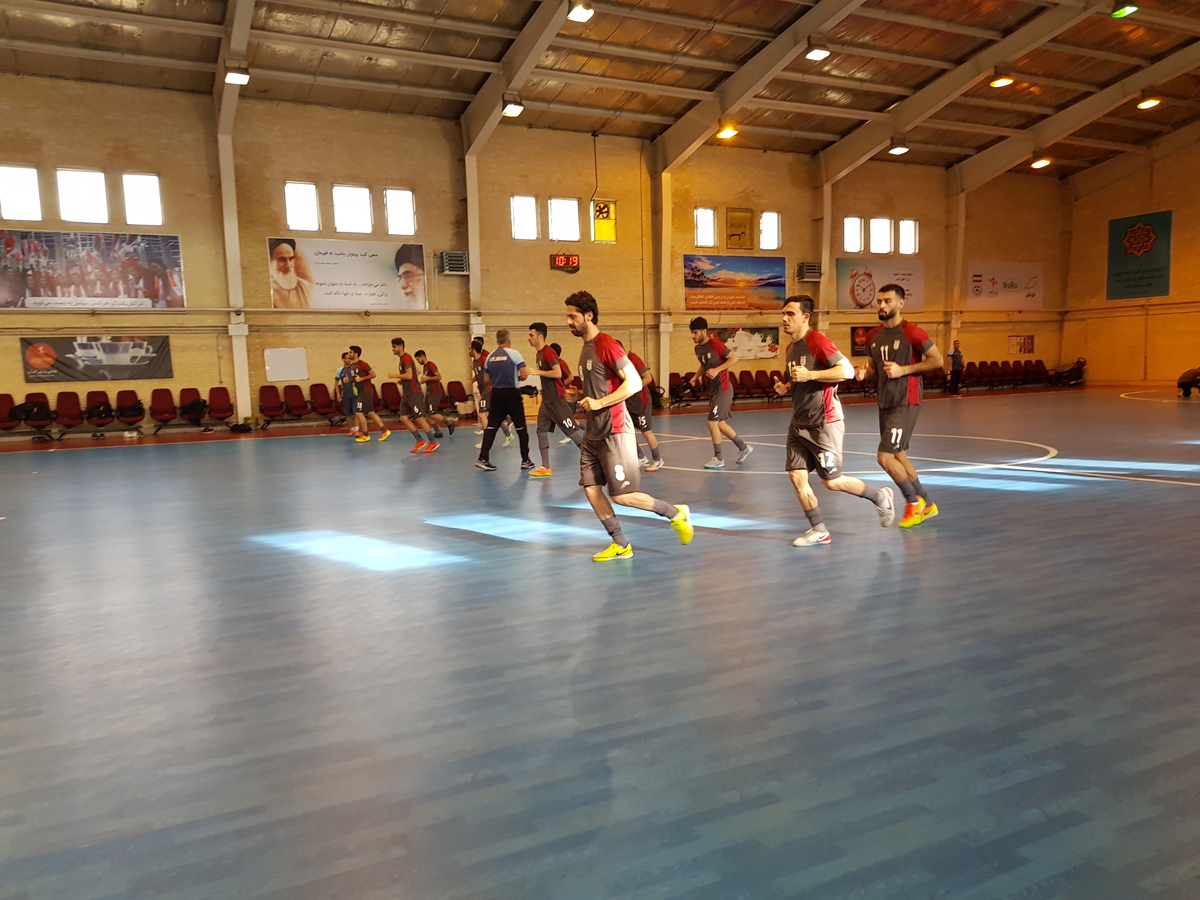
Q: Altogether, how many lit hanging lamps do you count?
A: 10